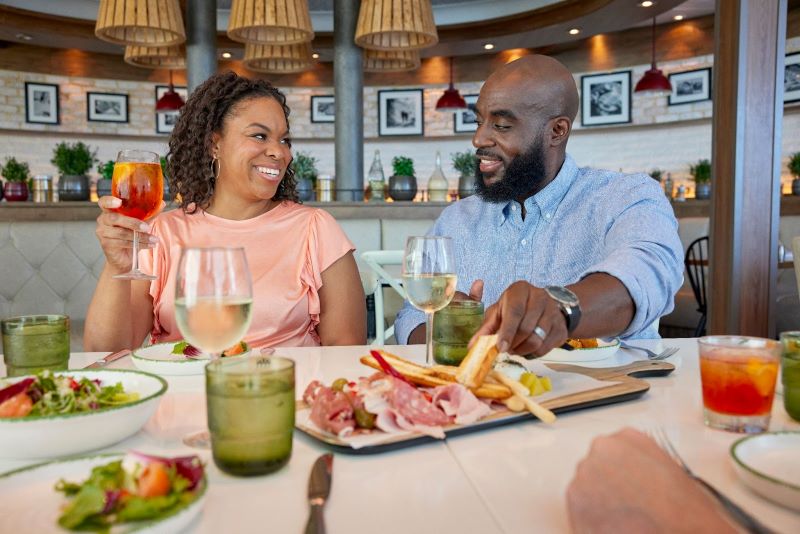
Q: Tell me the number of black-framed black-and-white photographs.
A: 9